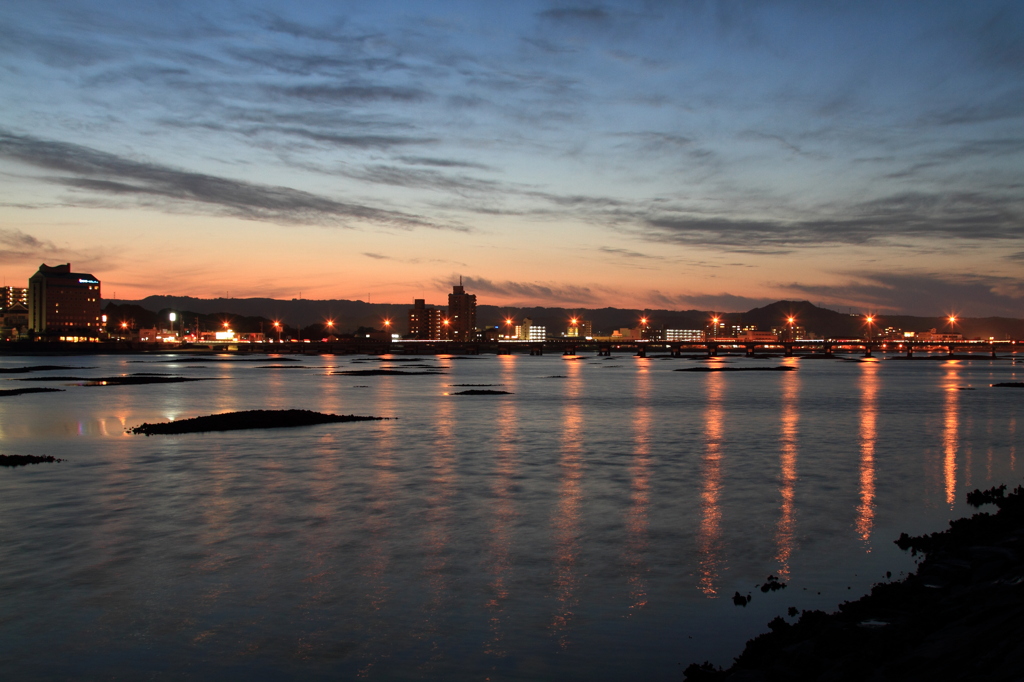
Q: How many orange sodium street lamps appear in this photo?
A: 13